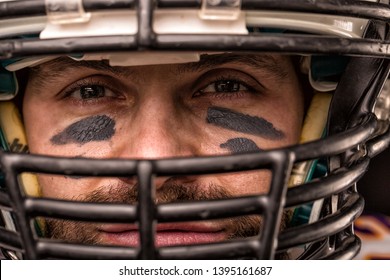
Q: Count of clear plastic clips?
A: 2